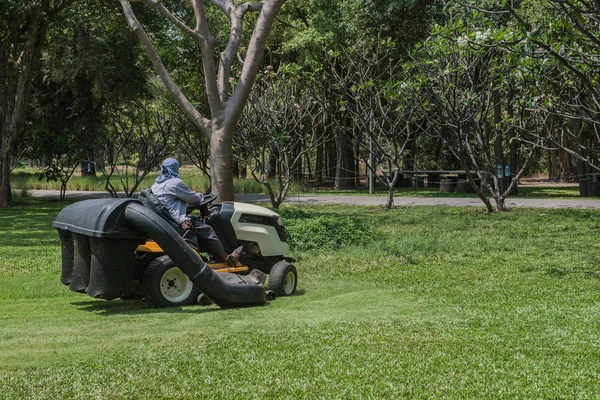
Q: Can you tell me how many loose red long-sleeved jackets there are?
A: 0